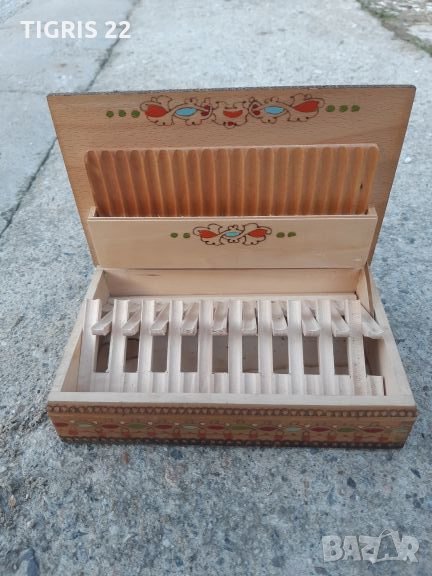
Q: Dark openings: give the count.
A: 10